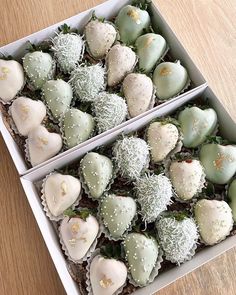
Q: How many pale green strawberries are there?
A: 12